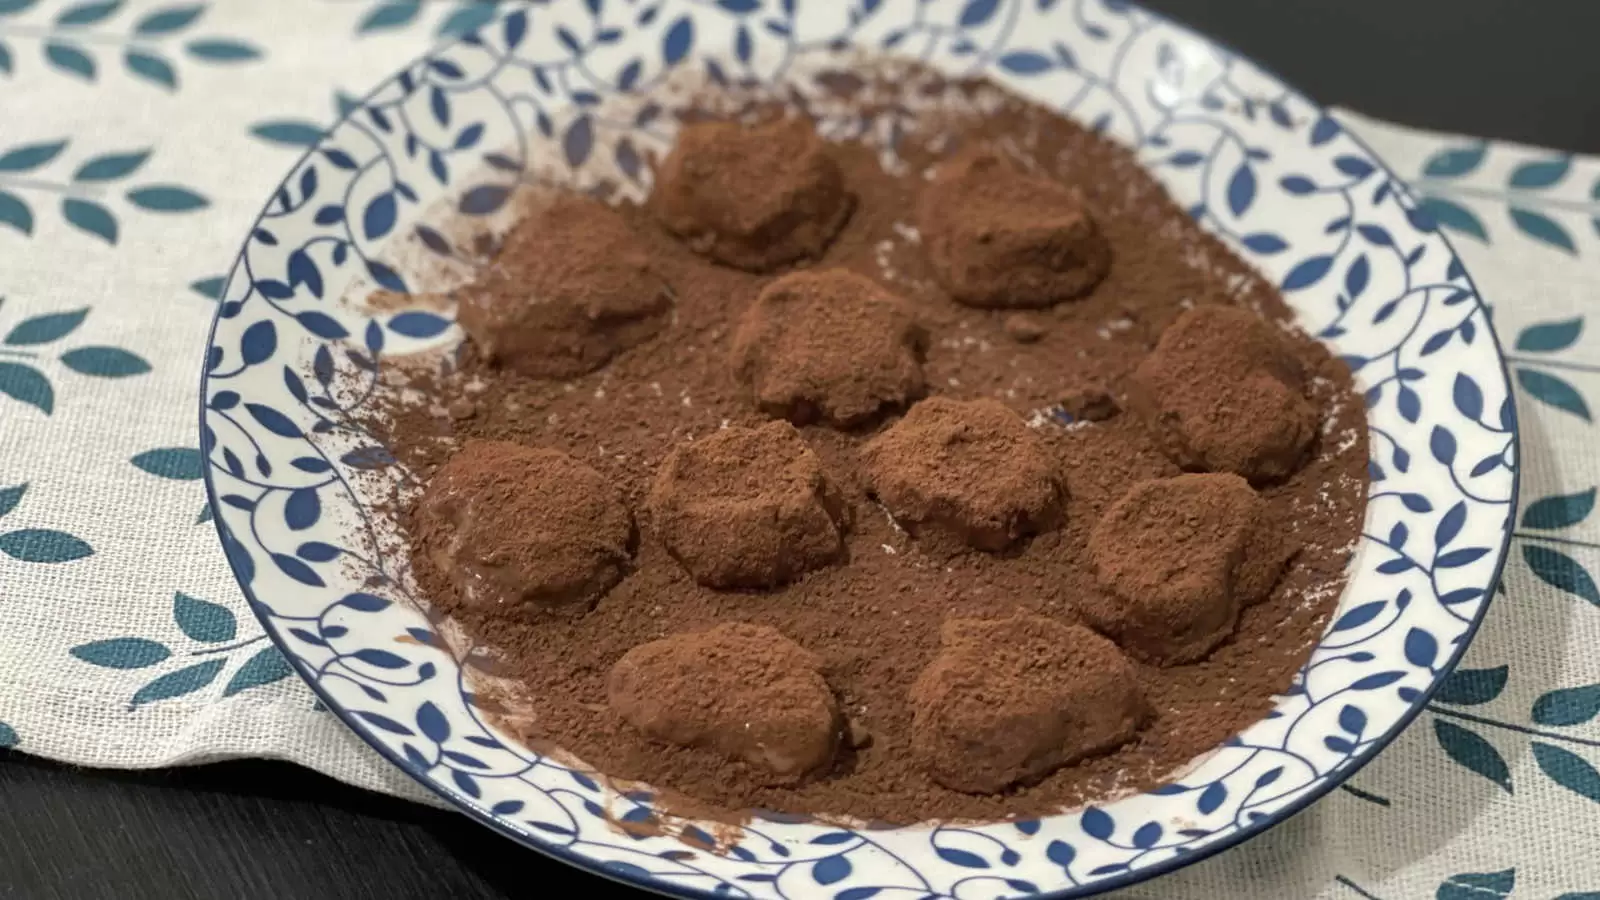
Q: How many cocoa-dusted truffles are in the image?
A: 11